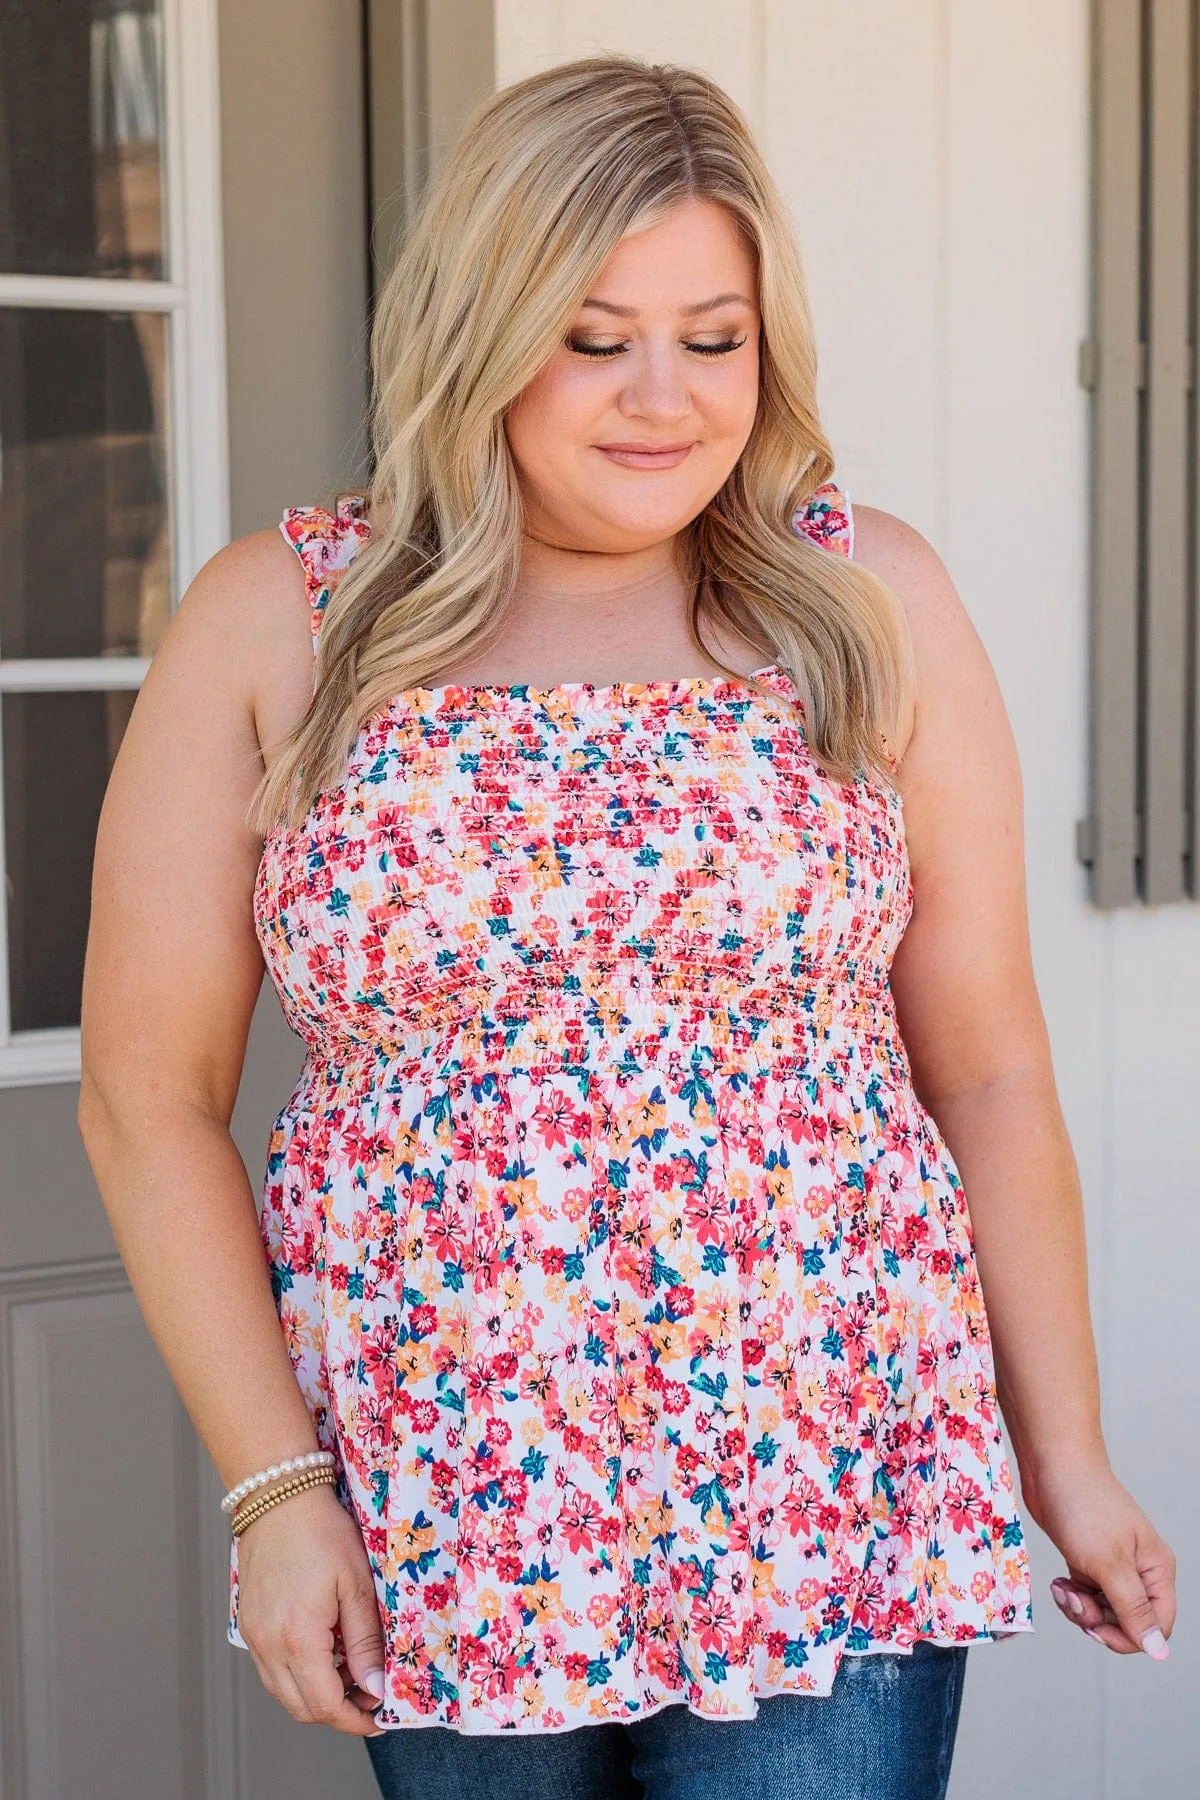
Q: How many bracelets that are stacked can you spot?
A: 3